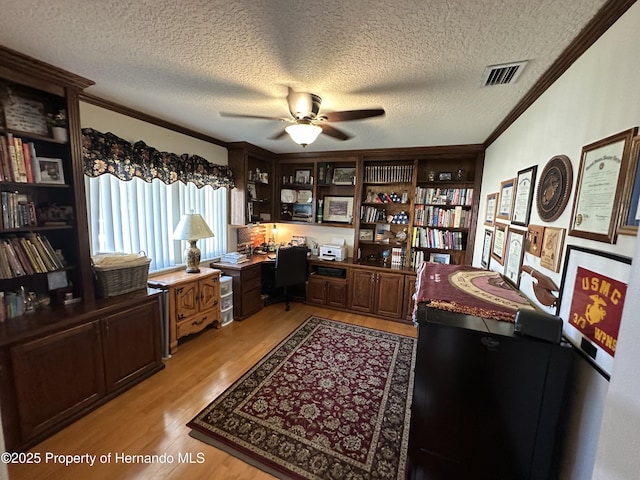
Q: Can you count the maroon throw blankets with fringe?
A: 1